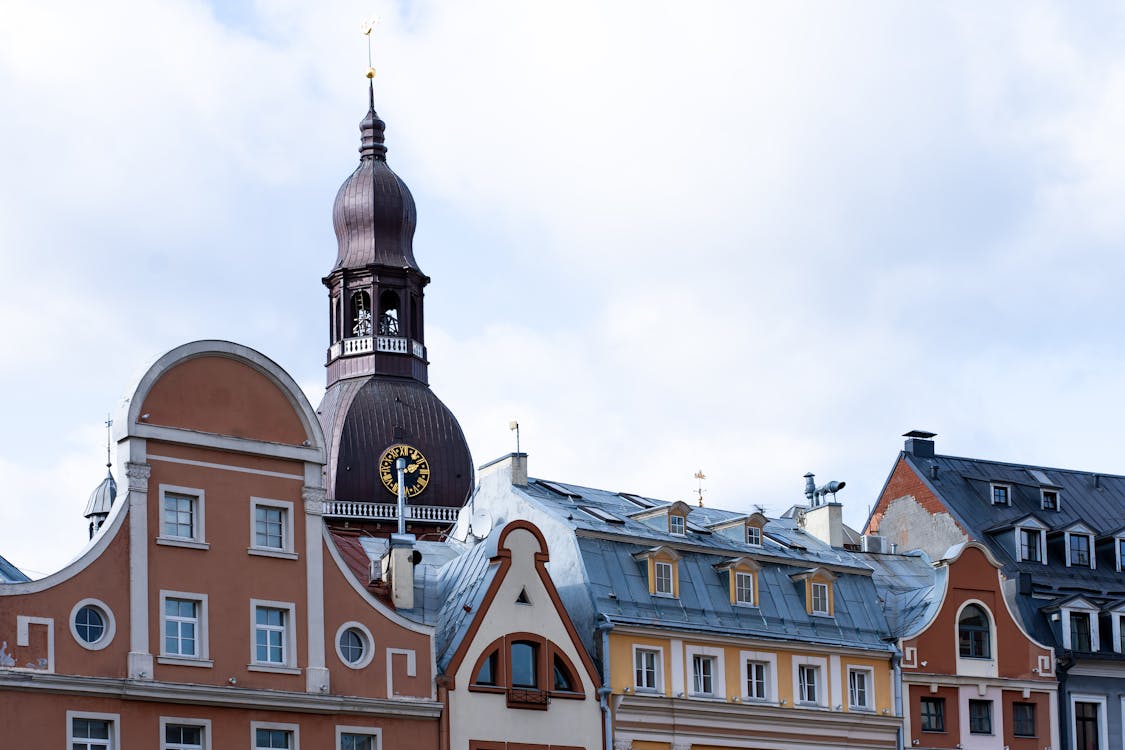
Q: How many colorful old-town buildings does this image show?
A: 5